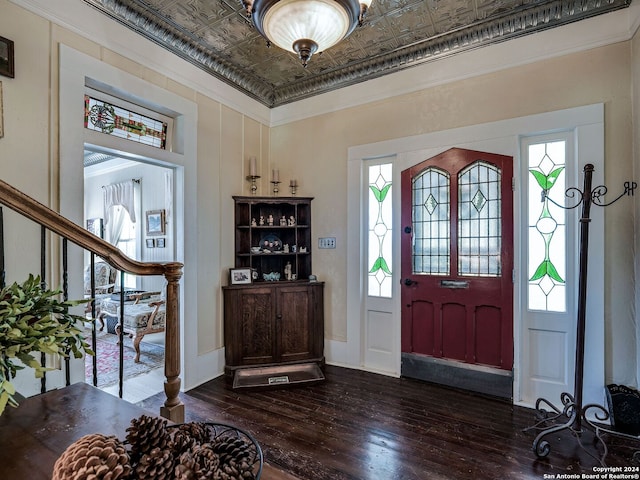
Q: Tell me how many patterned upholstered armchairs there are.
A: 2